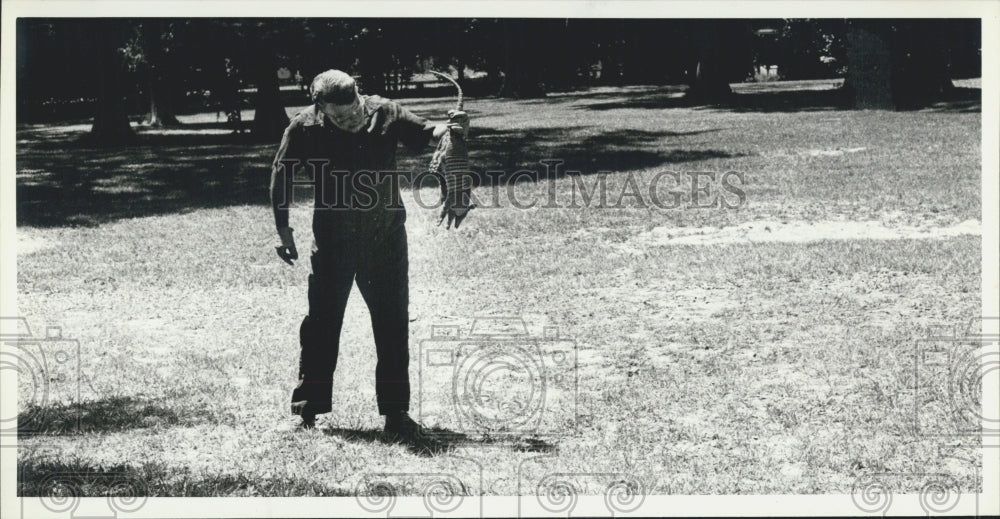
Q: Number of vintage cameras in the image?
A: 3